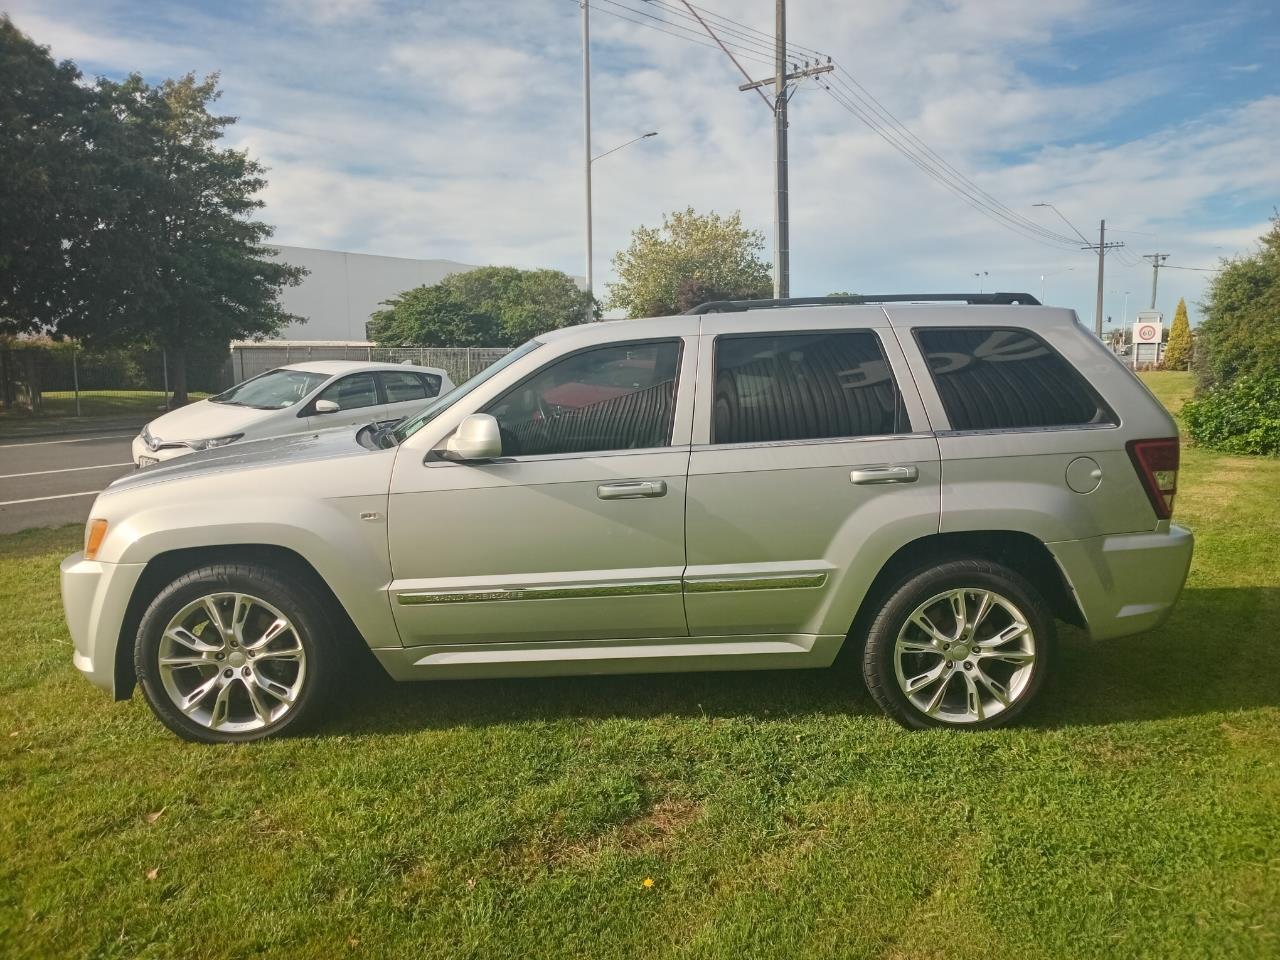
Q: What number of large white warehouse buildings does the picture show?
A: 1